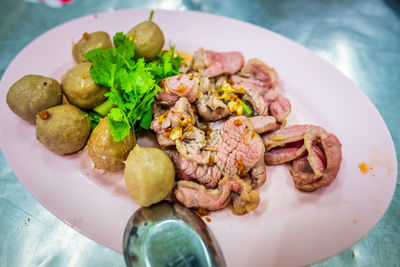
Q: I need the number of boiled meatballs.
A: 7